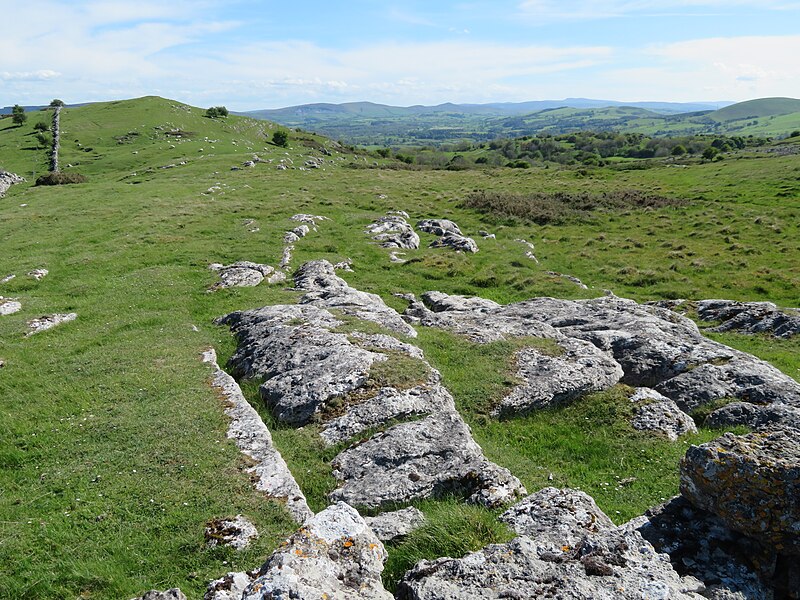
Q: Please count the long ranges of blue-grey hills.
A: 1